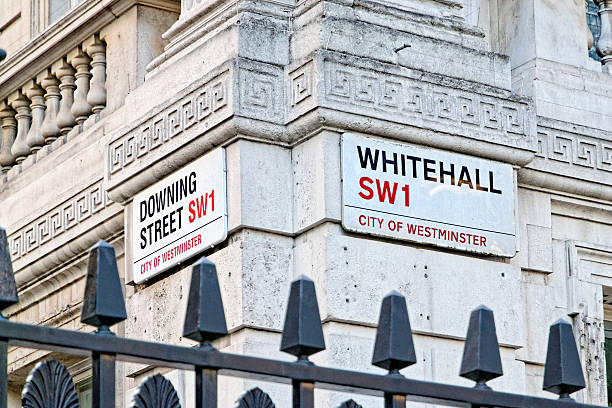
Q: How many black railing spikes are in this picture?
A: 7